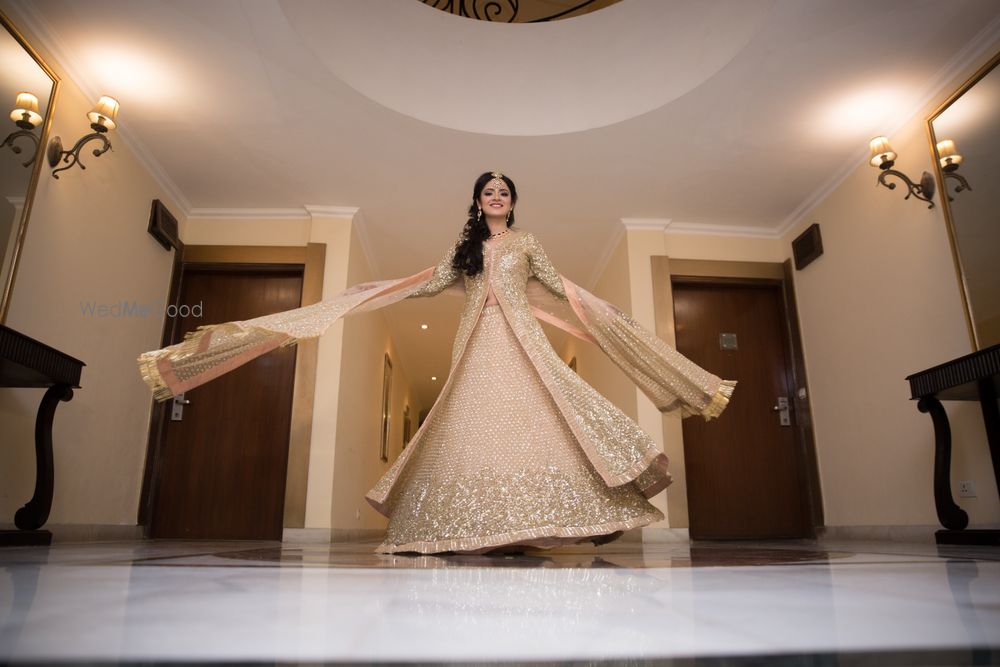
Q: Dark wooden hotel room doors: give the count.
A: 2